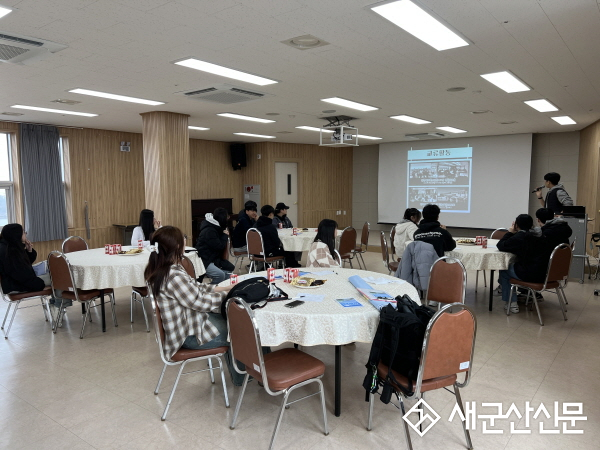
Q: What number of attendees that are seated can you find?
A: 12